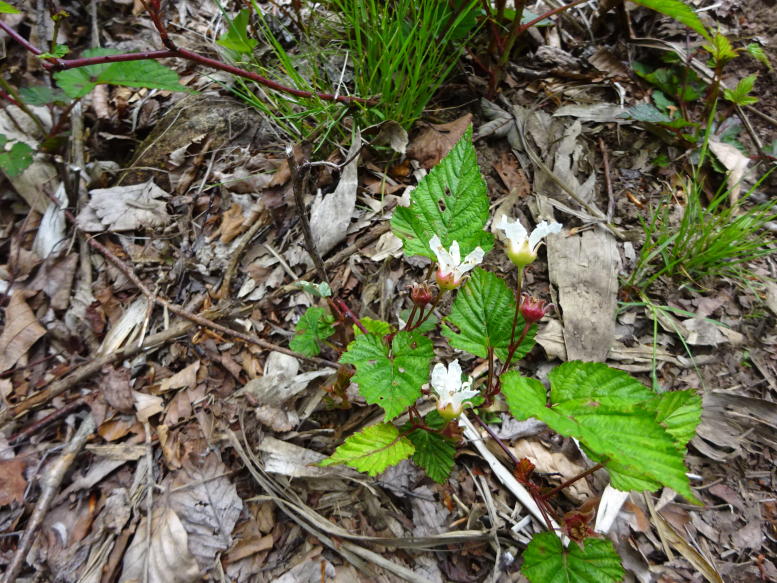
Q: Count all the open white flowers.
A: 3